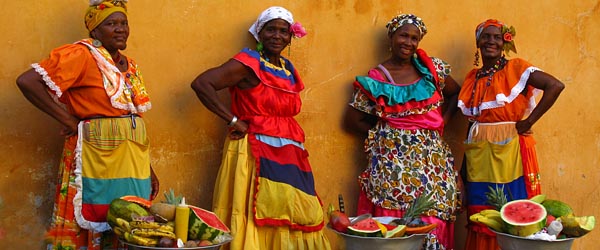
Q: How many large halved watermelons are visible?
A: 2